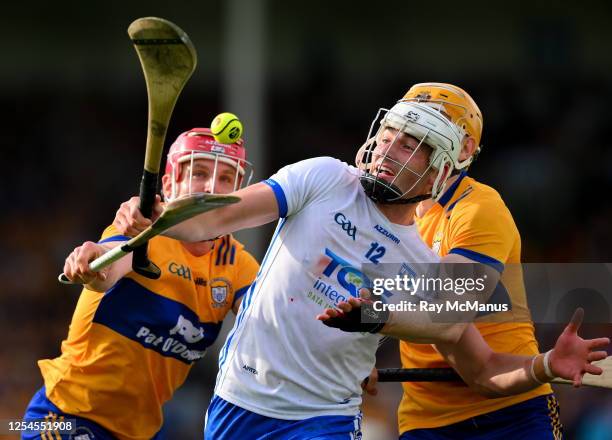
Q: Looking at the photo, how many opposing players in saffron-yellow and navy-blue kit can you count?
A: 2